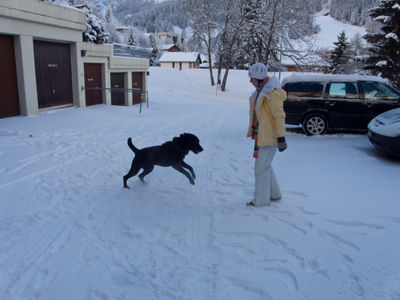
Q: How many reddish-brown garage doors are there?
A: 3